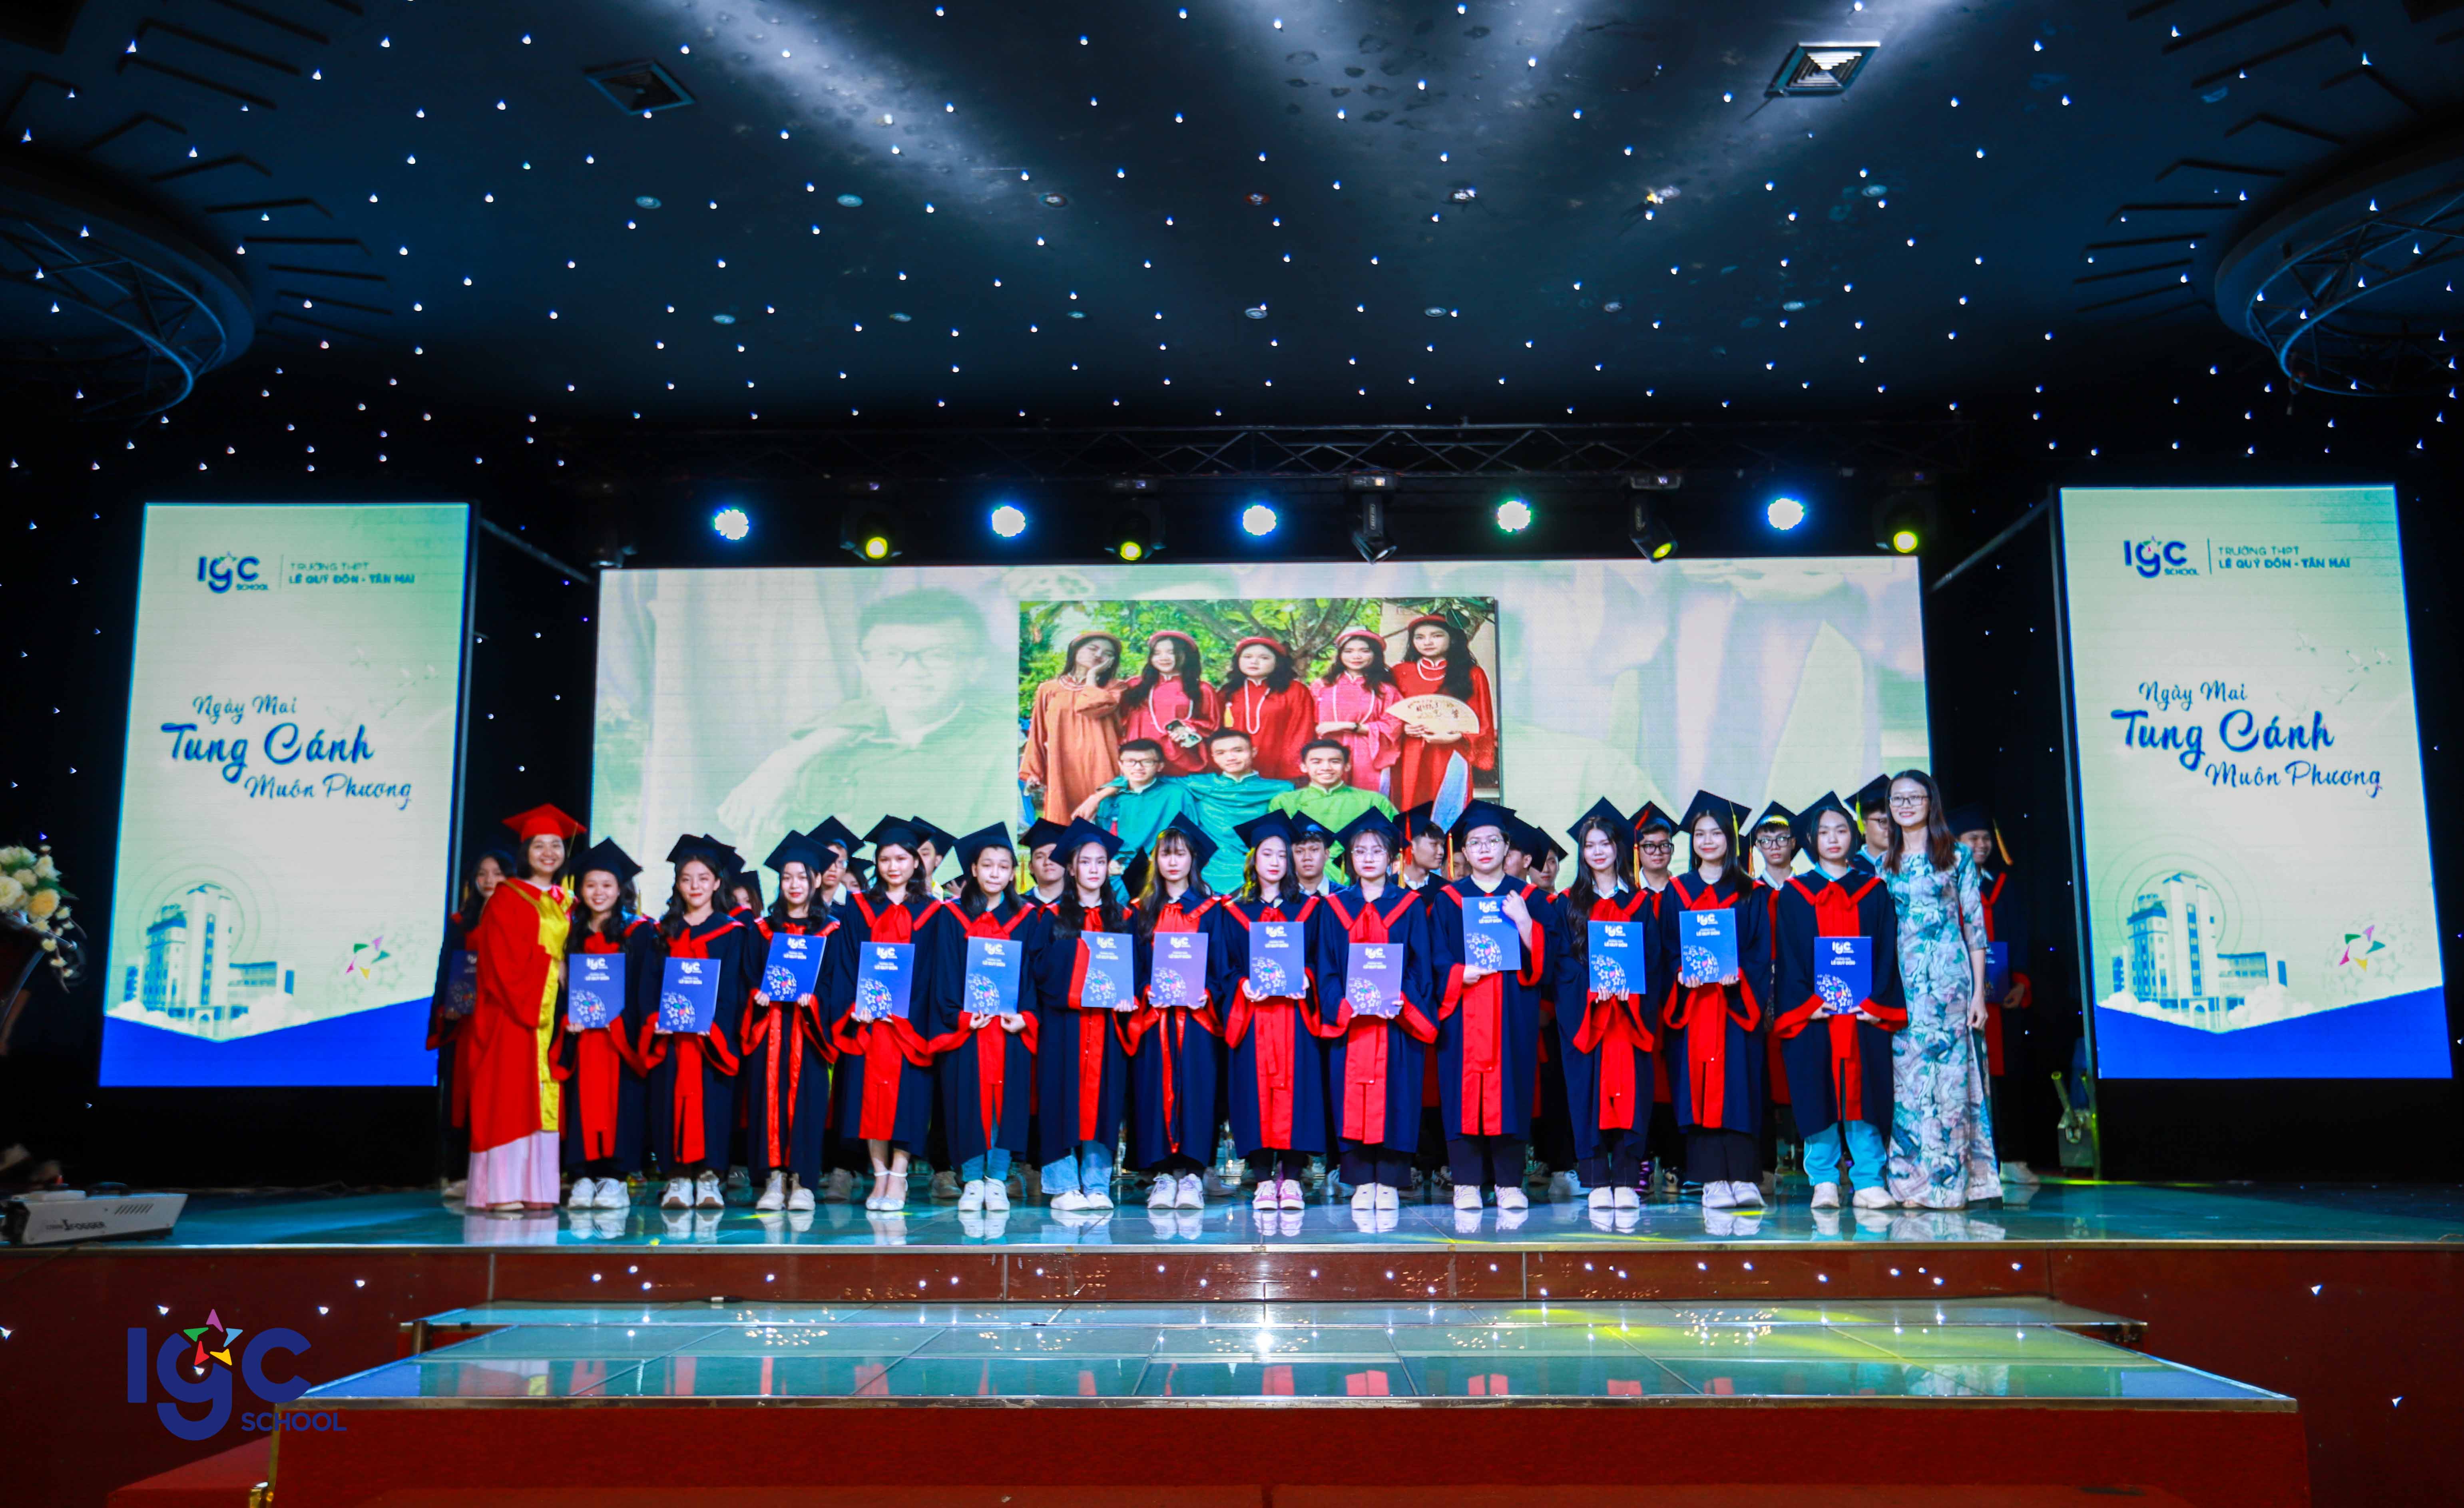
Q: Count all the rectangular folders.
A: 15